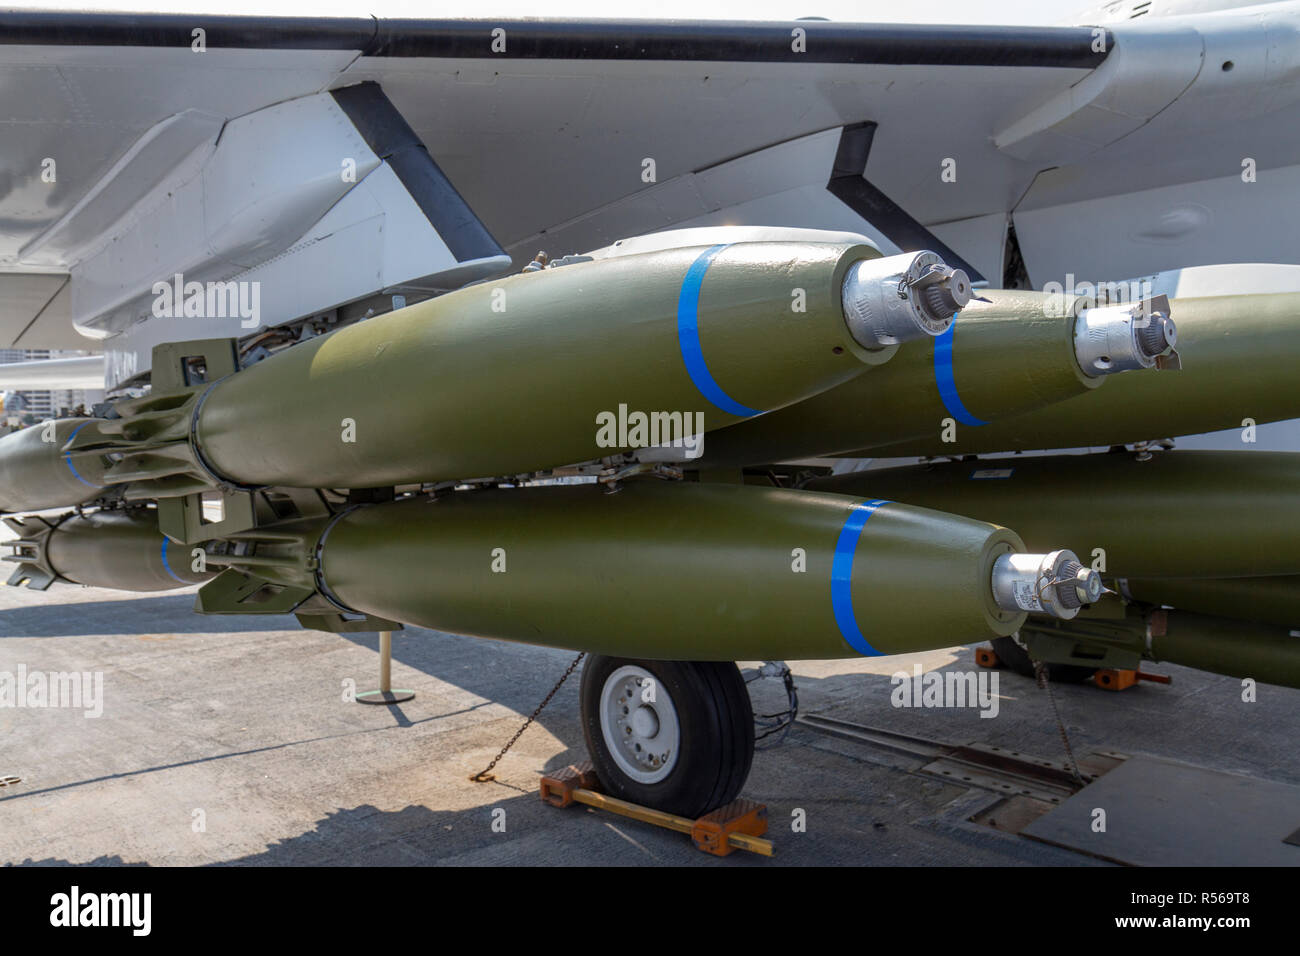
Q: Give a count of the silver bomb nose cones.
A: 3